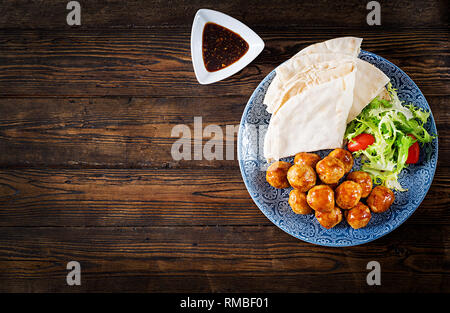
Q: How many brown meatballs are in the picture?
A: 12